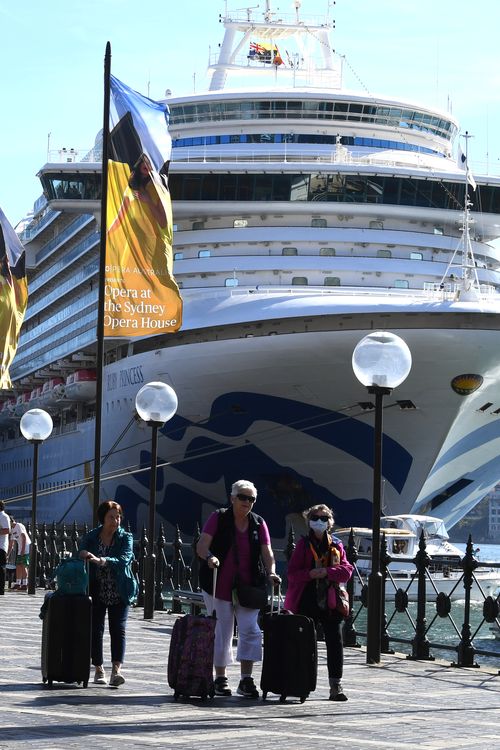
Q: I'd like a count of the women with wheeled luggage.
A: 3